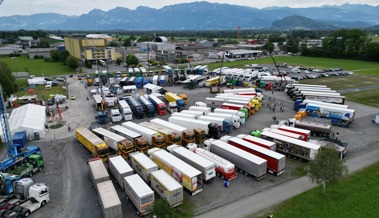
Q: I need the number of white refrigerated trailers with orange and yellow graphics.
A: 1